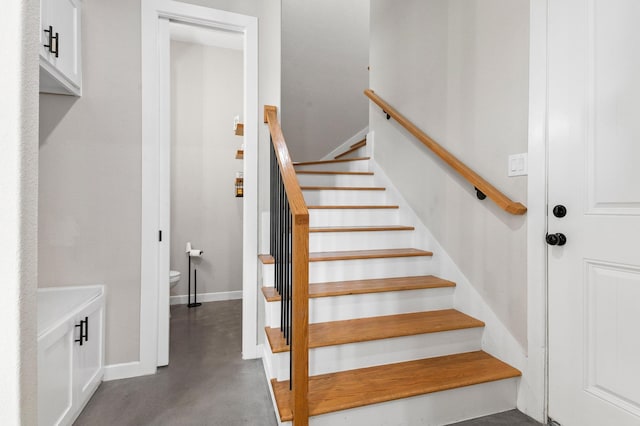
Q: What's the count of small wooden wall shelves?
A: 3